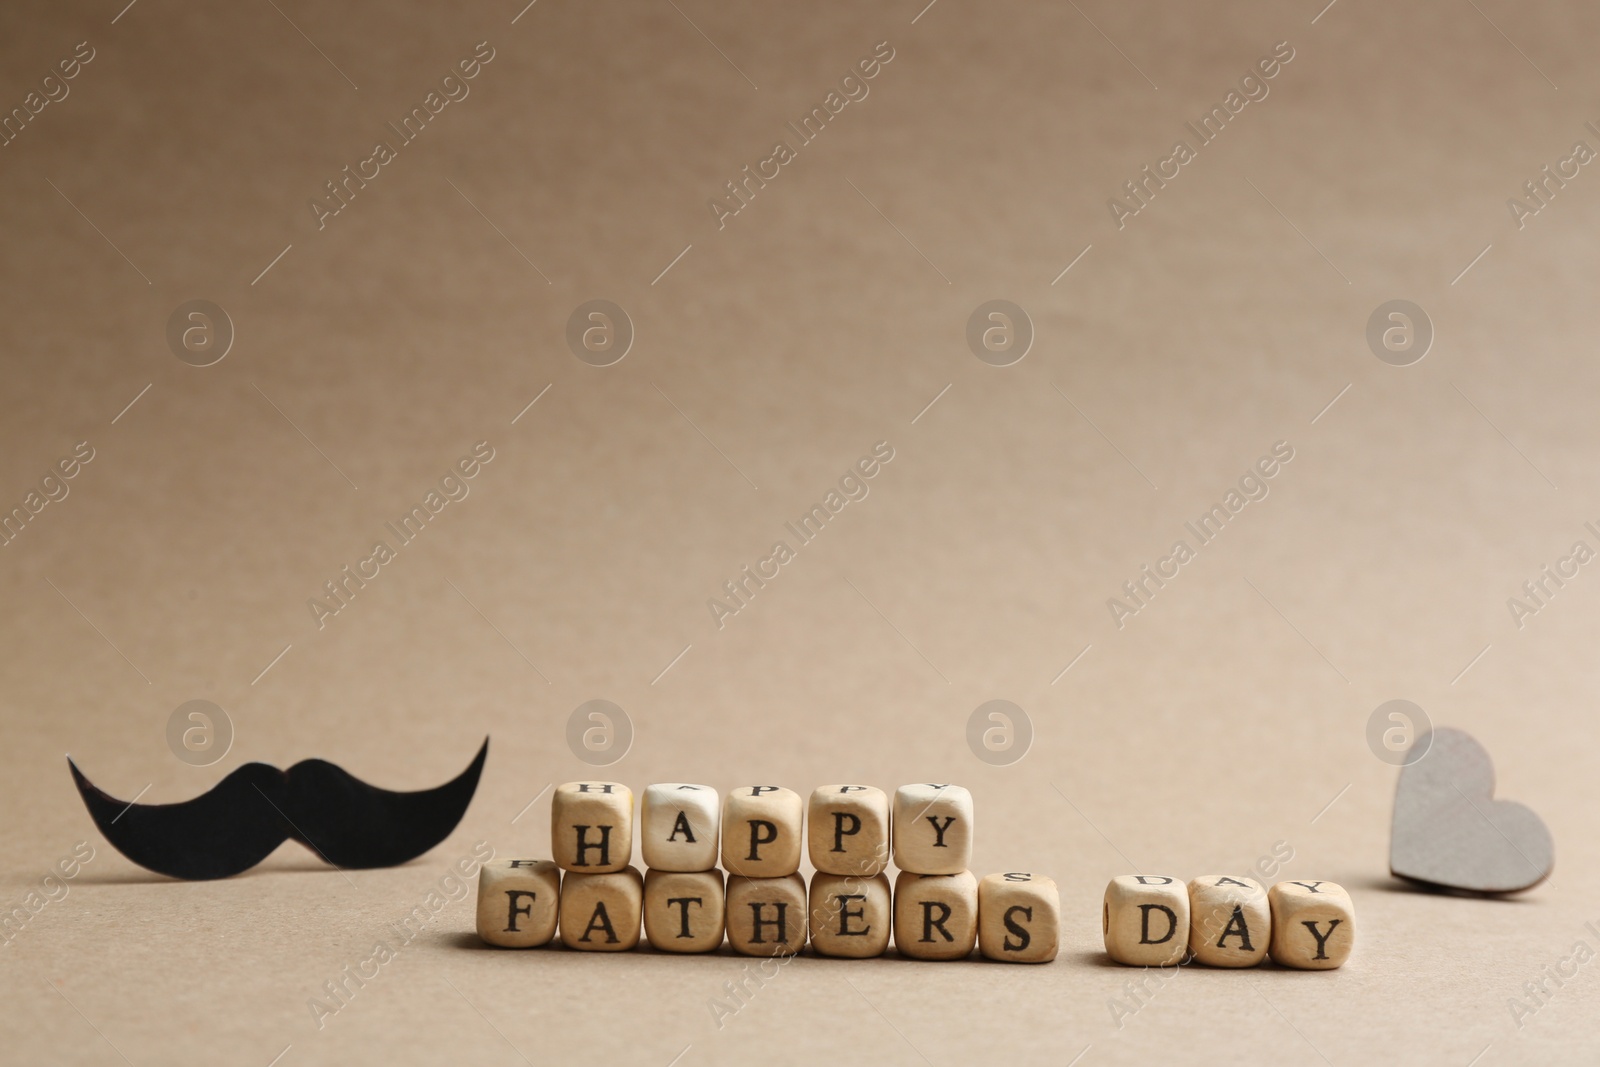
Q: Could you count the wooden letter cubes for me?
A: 15